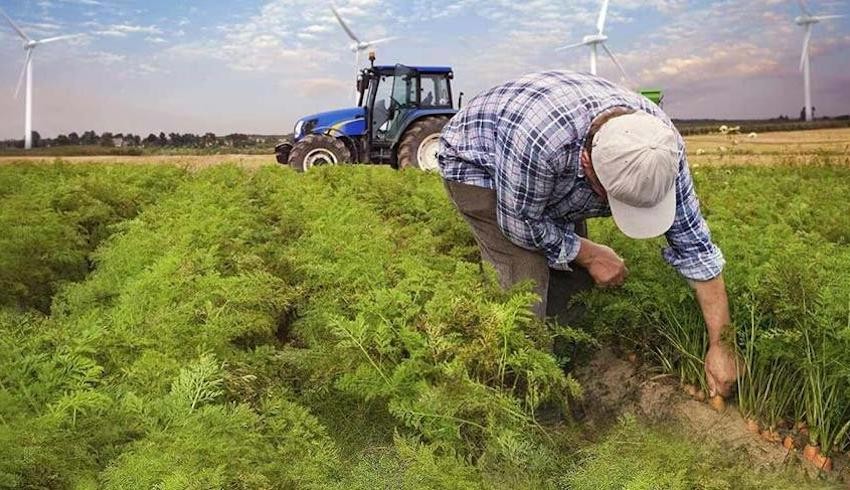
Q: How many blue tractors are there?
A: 1